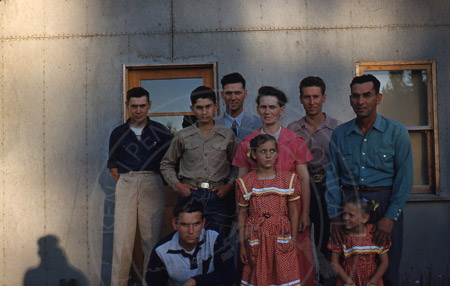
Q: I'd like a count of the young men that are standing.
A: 4